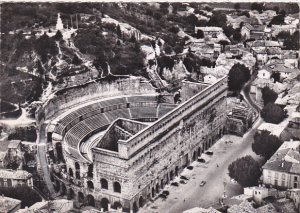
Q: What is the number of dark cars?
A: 8